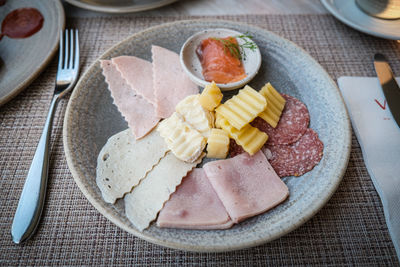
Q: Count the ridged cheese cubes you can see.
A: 3